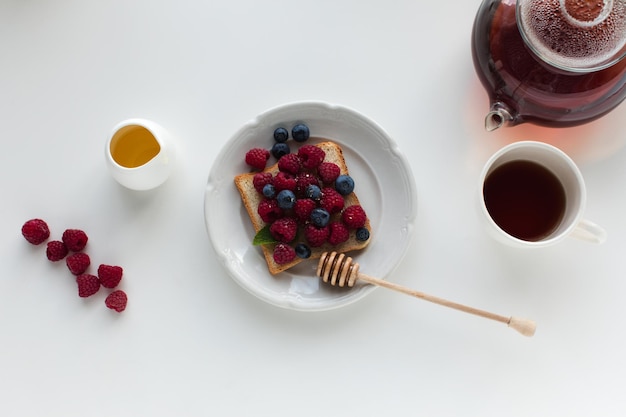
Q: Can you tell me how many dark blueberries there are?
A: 10